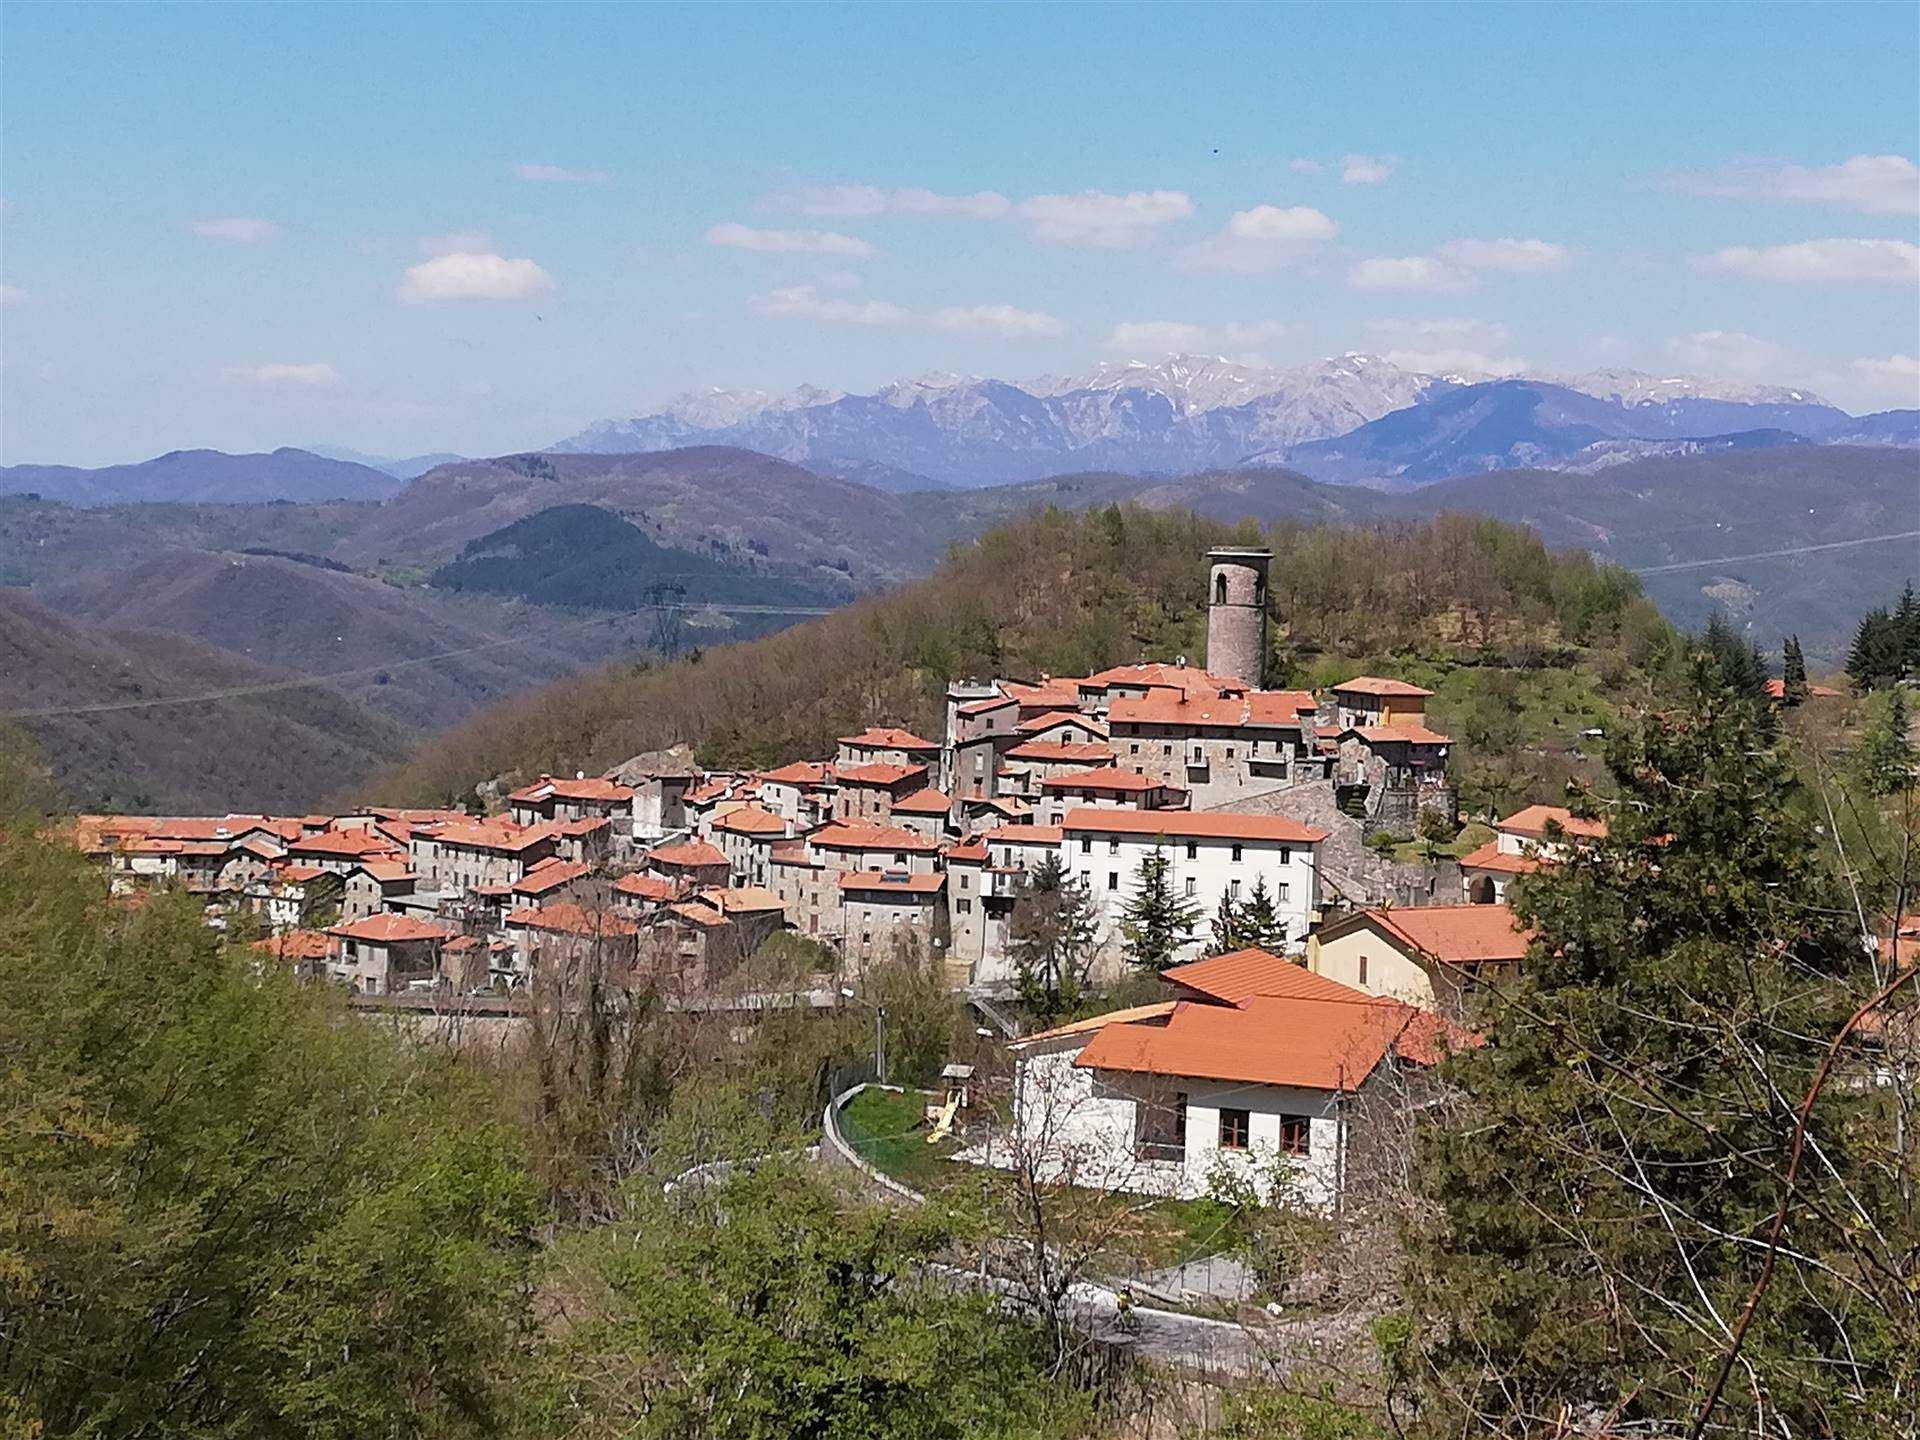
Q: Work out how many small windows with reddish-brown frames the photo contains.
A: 2